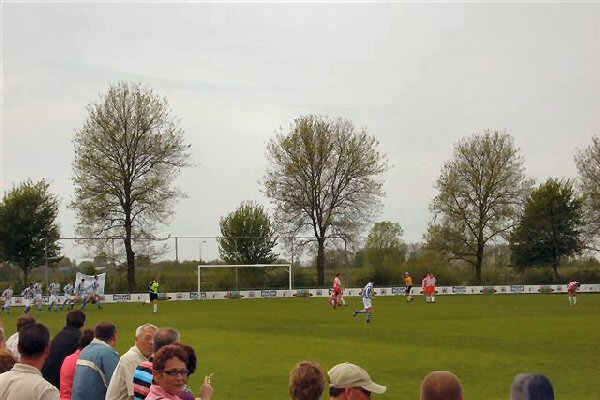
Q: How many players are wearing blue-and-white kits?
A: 8